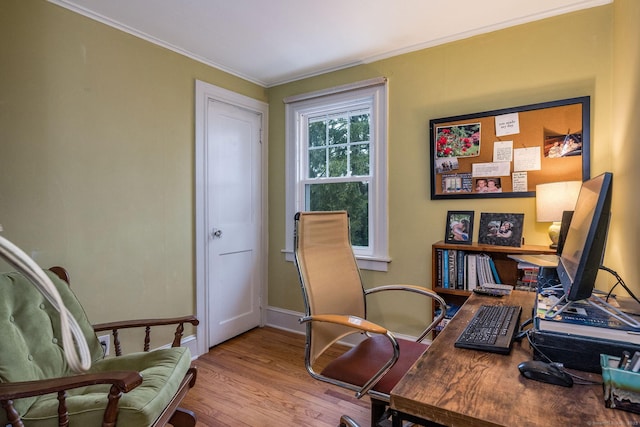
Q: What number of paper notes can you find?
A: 5